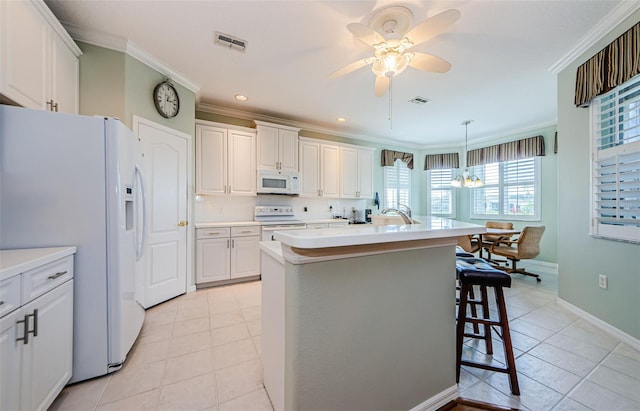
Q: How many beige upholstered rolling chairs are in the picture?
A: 3